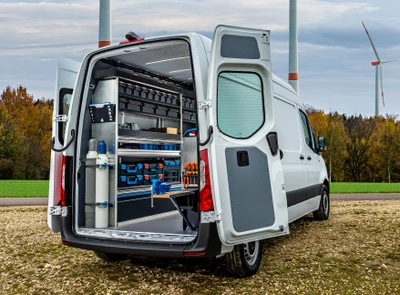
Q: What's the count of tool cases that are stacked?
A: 4